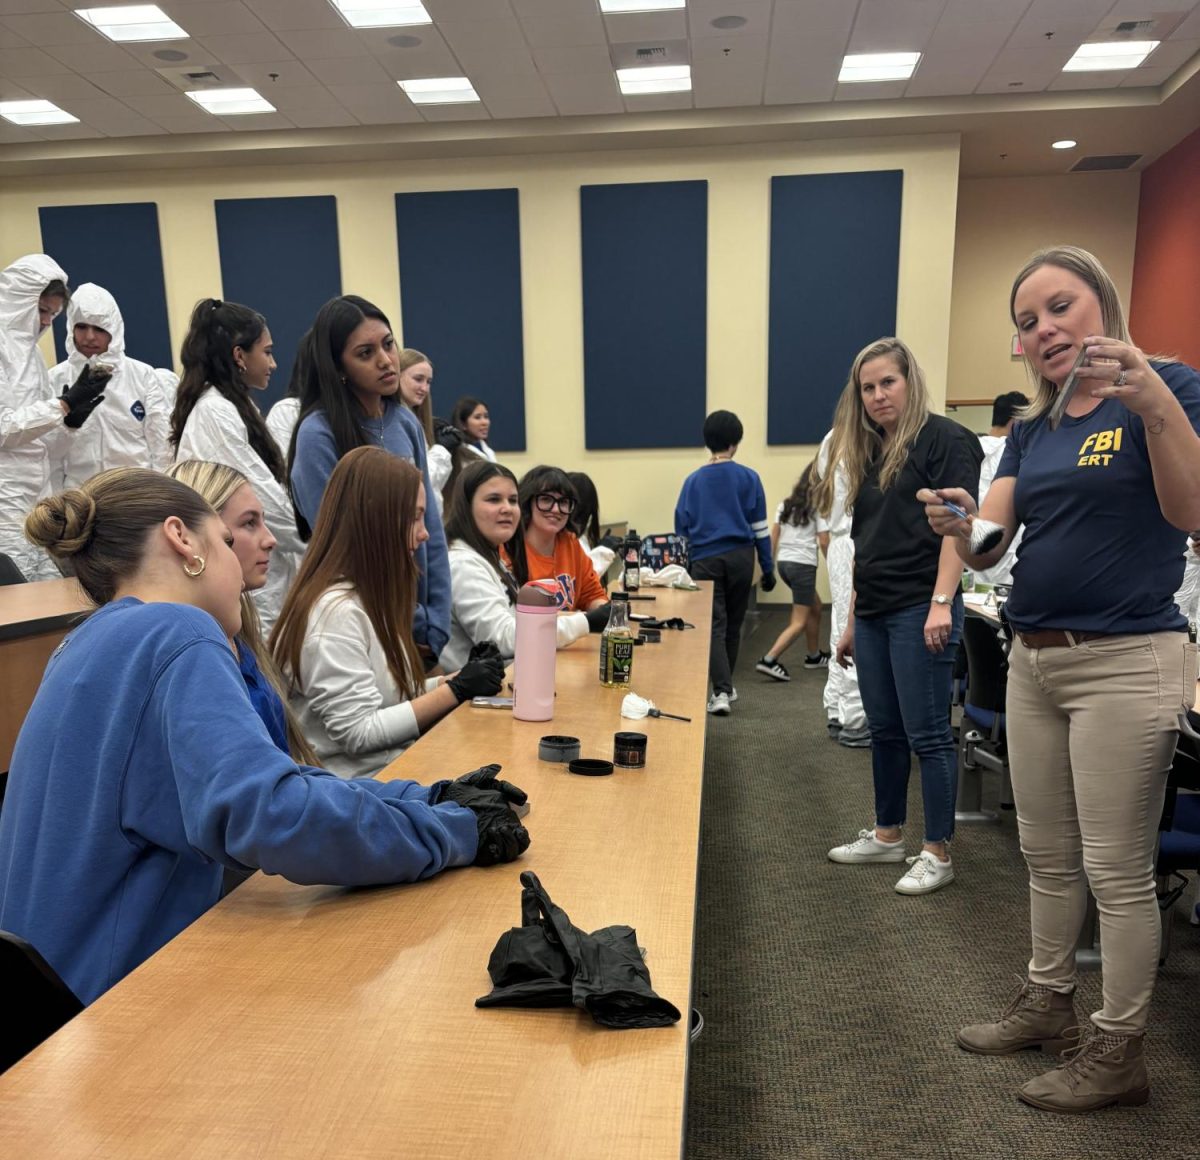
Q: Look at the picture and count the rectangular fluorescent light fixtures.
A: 9